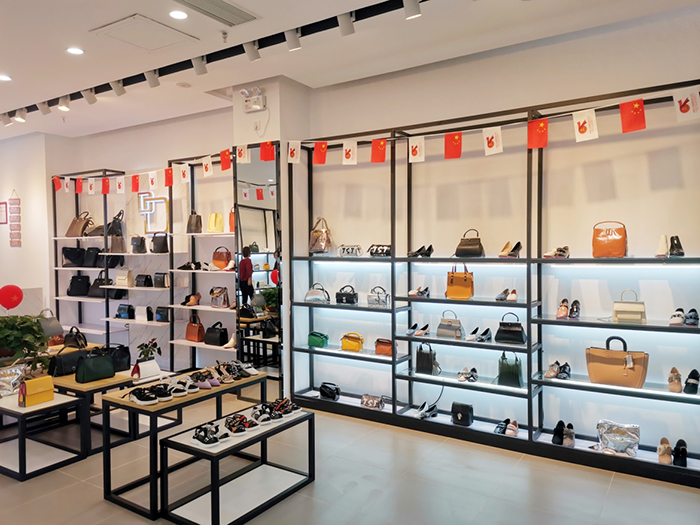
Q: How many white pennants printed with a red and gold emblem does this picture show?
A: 13